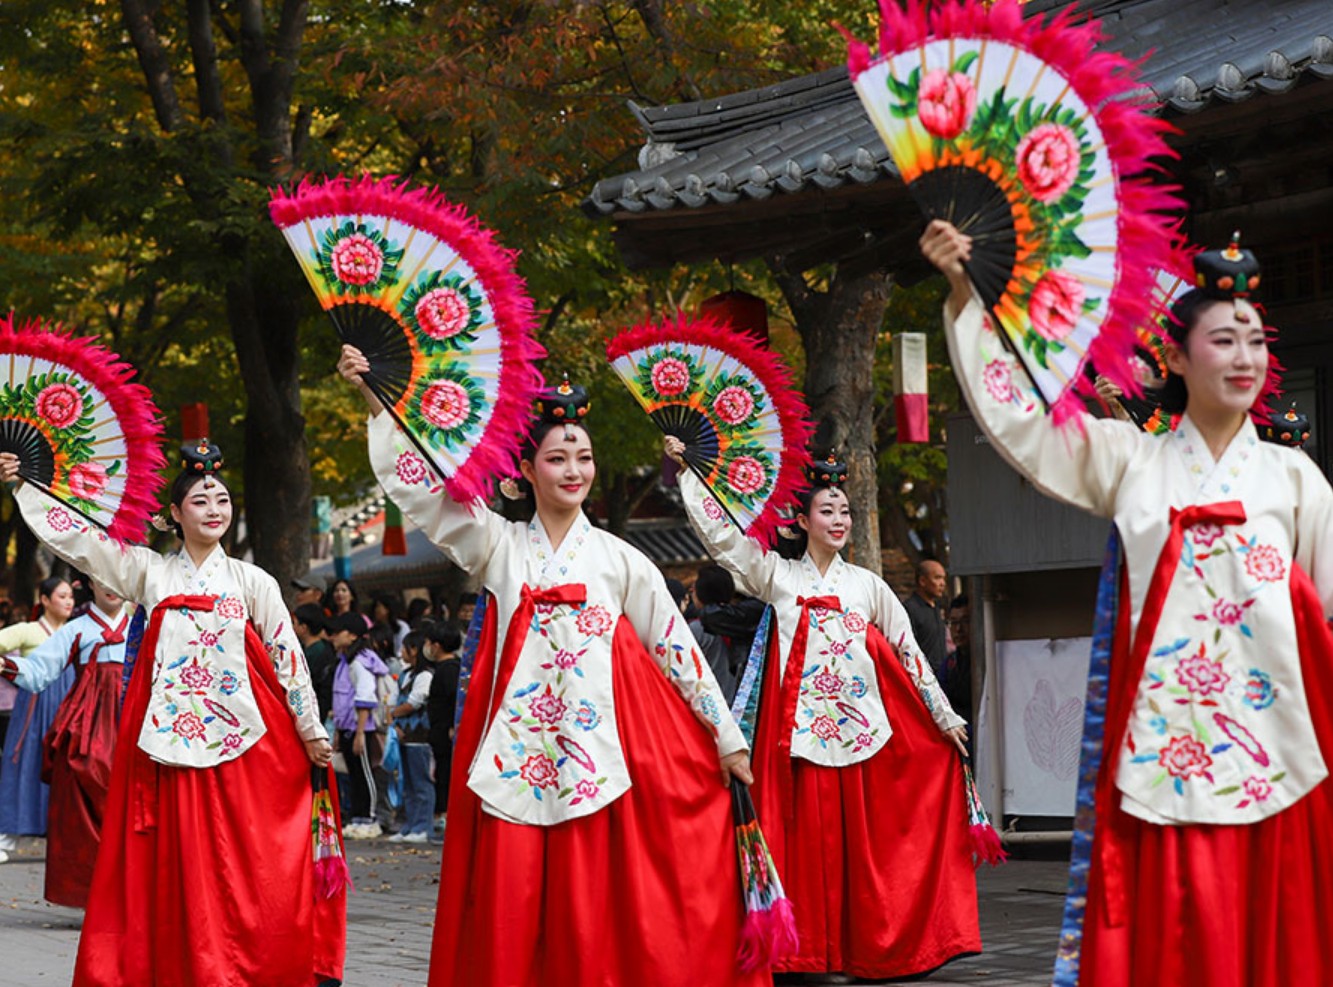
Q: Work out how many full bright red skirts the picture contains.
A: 4